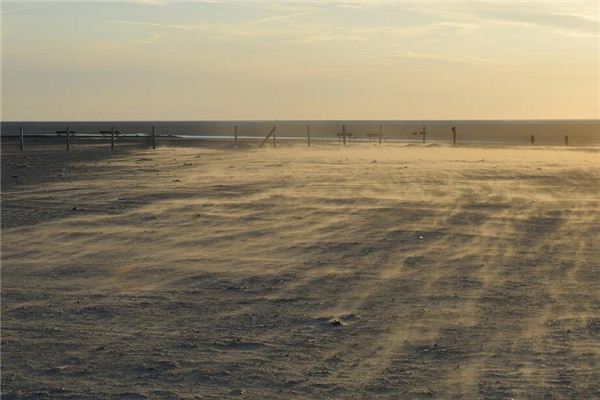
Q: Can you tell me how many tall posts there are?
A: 11